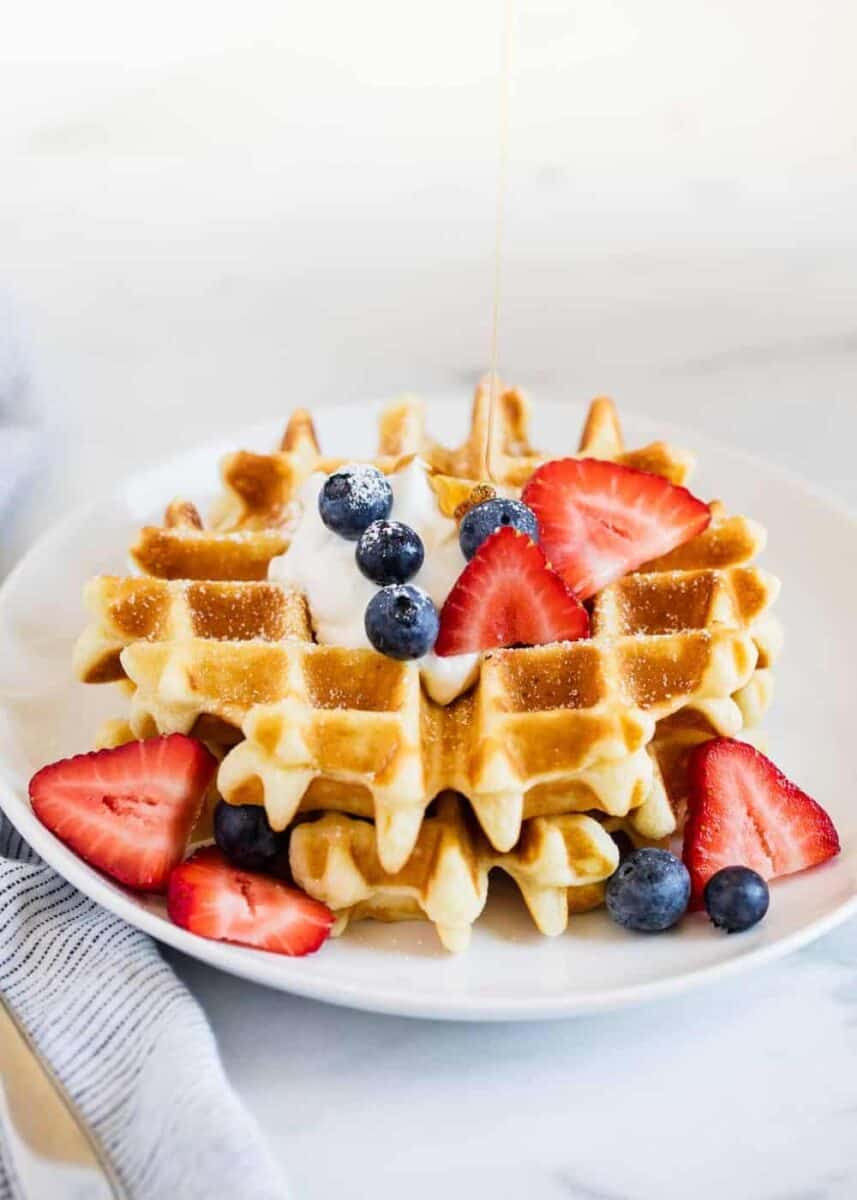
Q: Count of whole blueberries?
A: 7